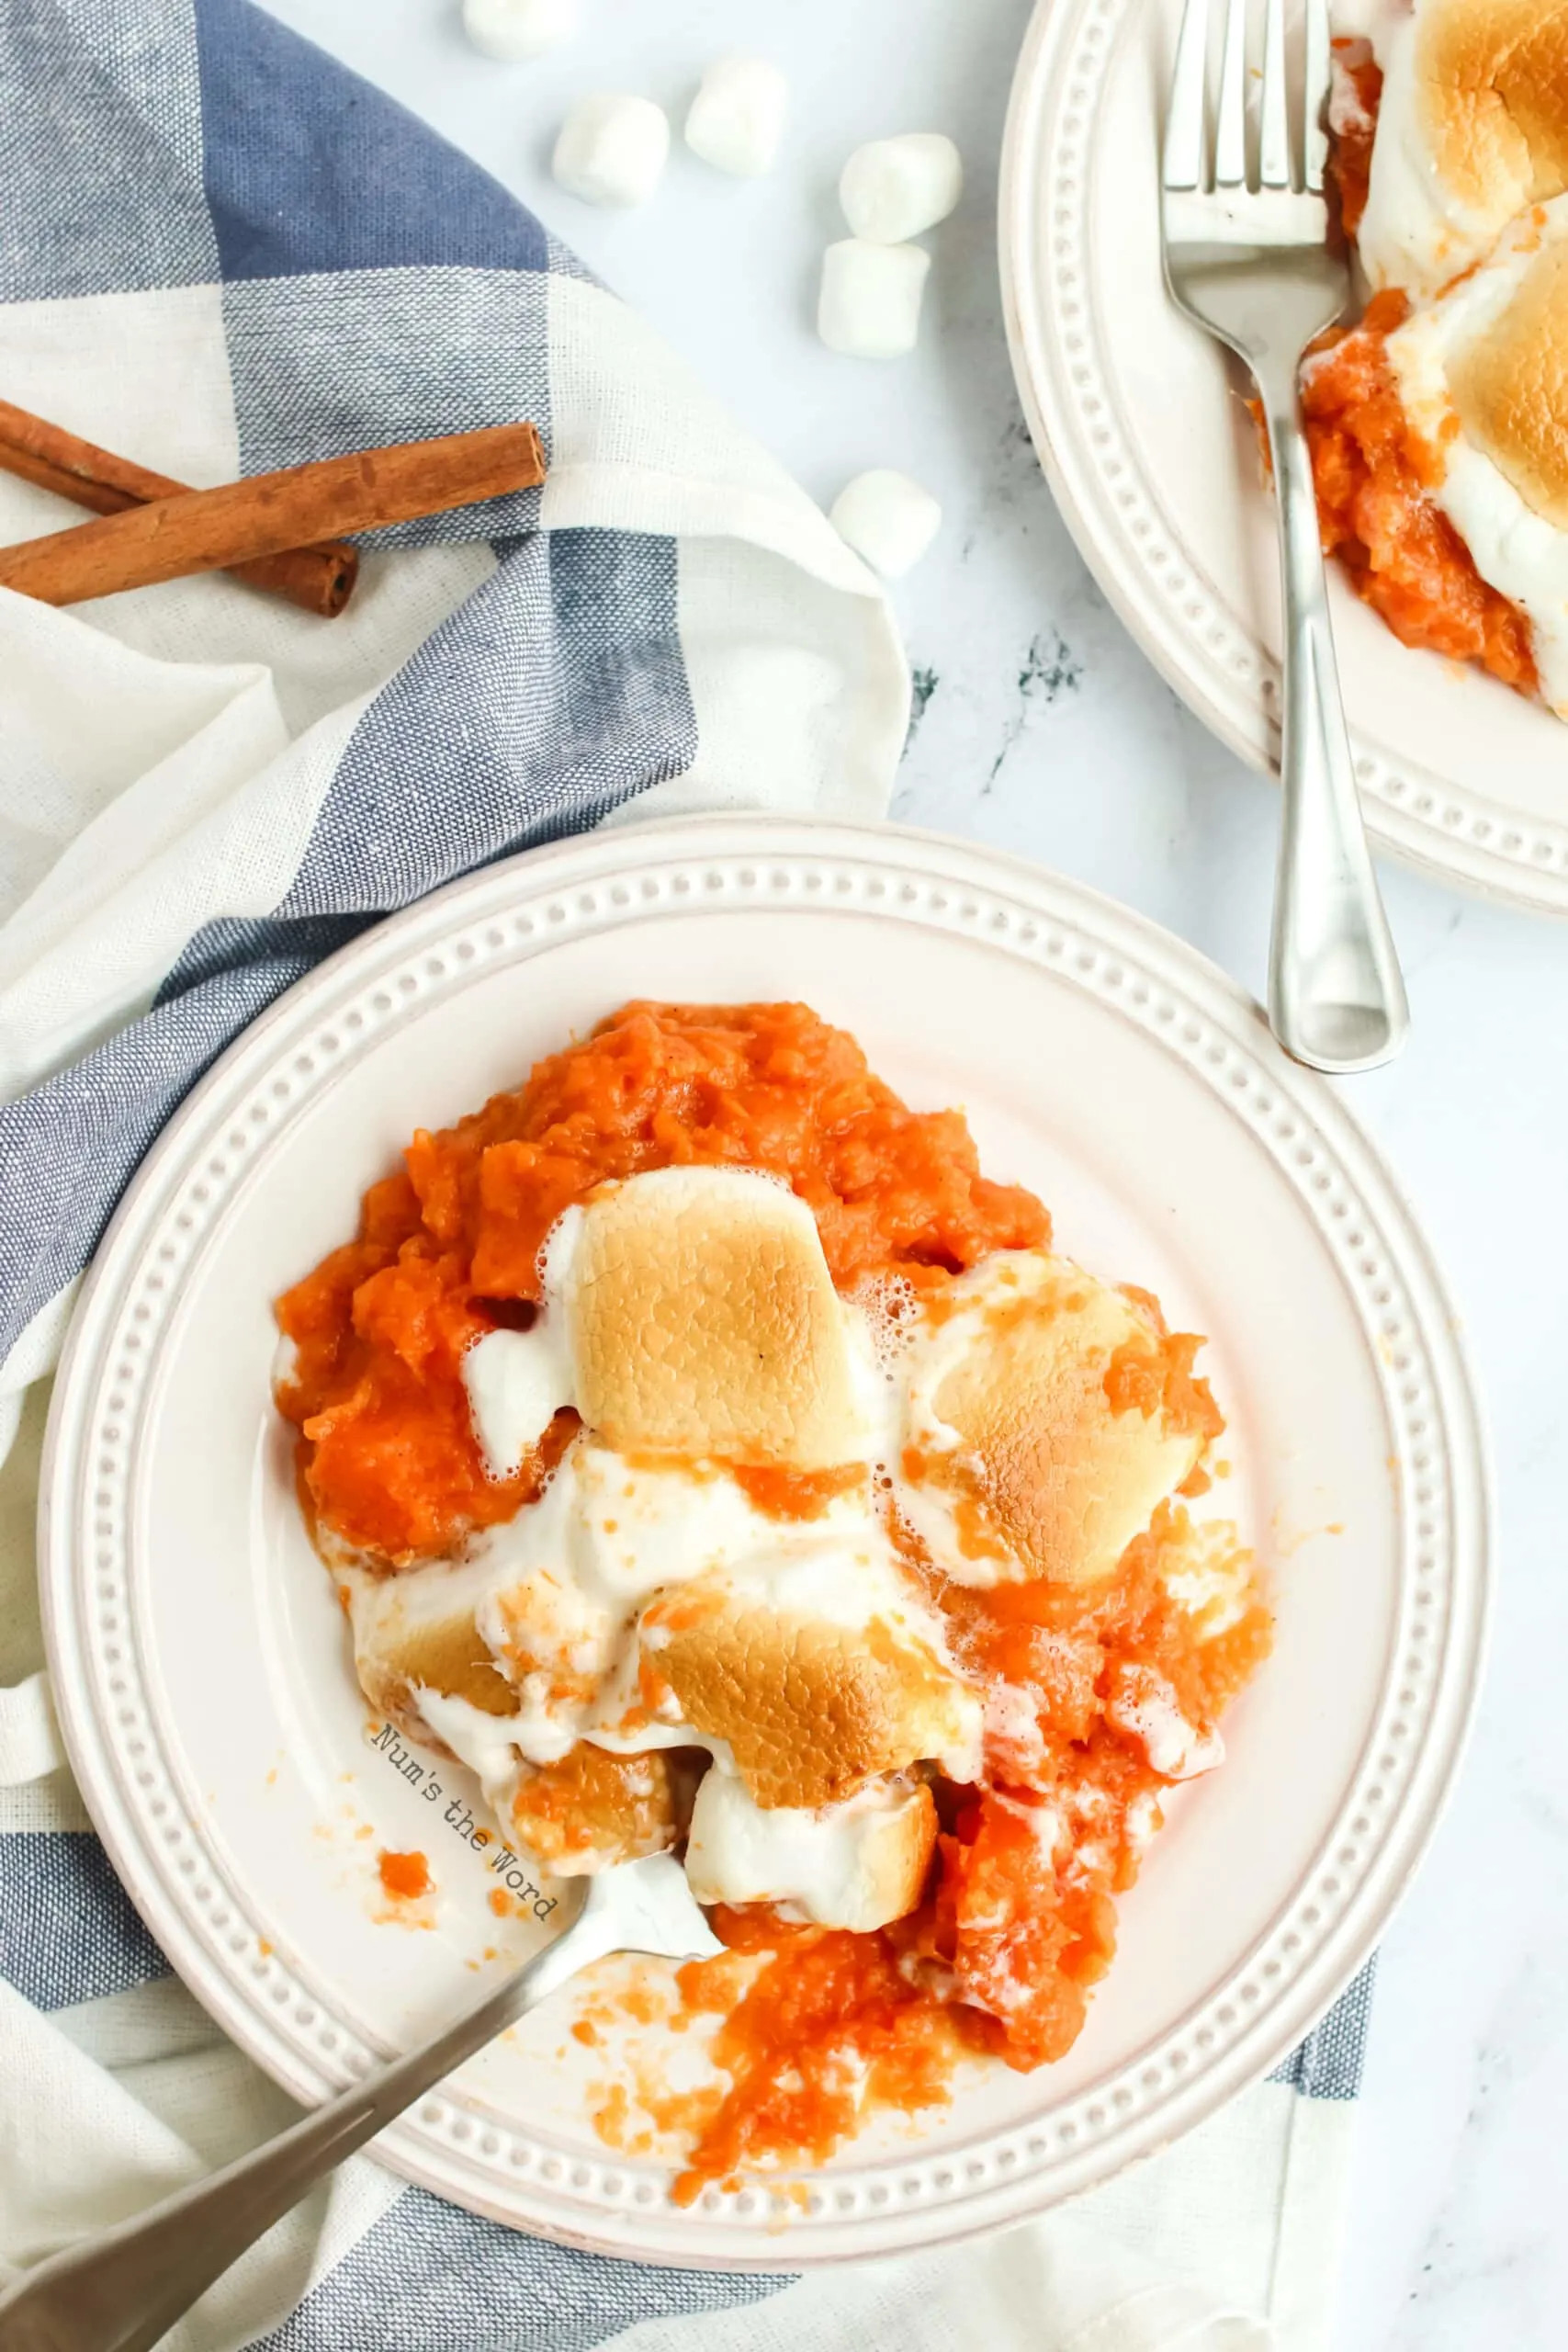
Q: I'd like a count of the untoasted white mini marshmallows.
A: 6